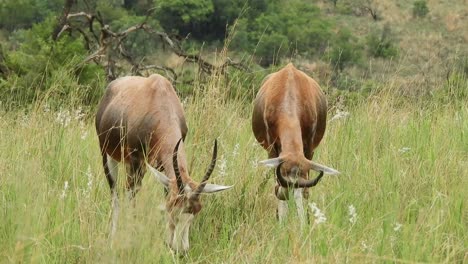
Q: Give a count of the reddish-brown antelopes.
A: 2